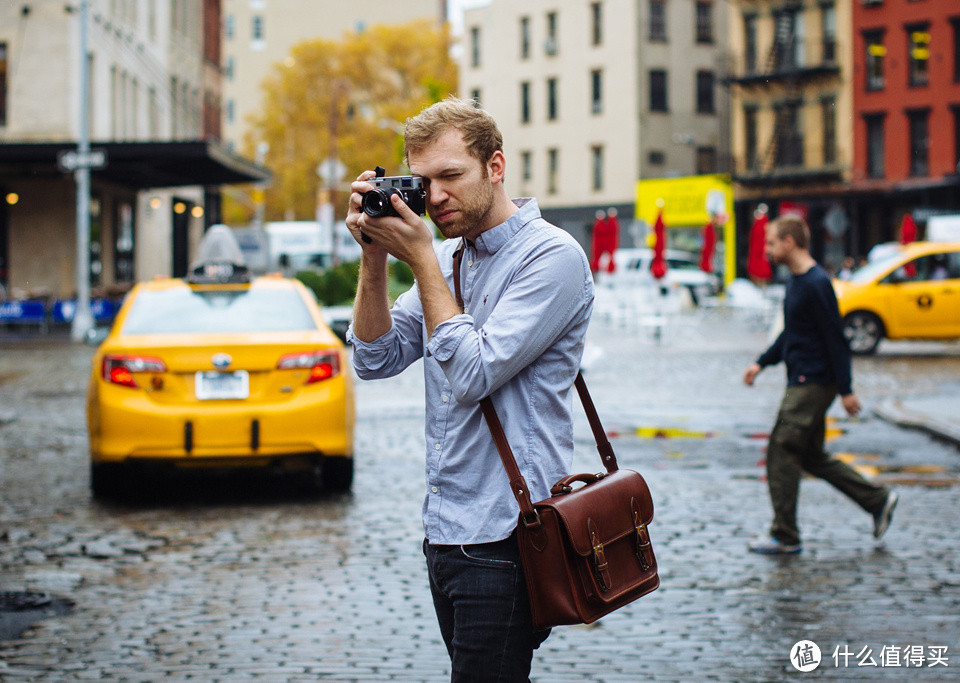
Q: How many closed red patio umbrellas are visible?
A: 6